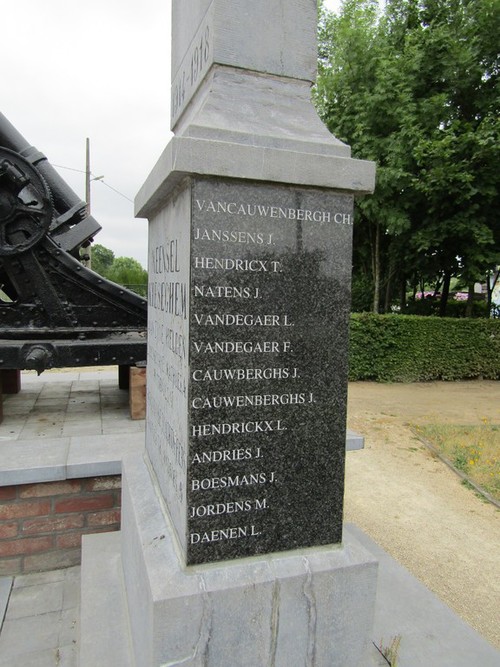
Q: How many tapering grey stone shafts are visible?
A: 1